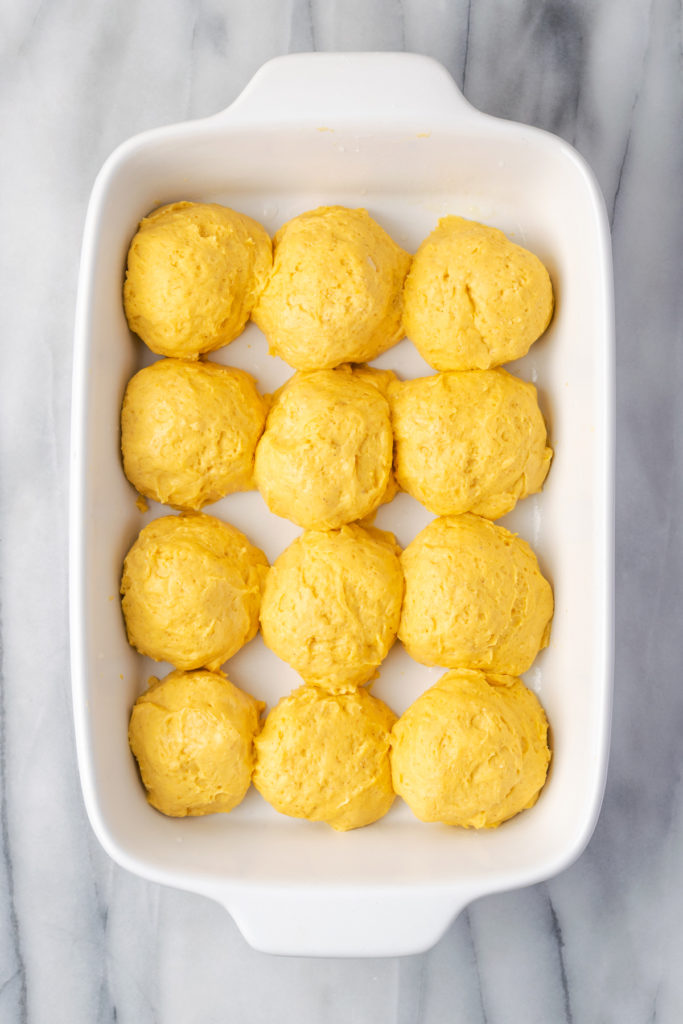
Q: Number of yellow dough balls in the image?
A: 12